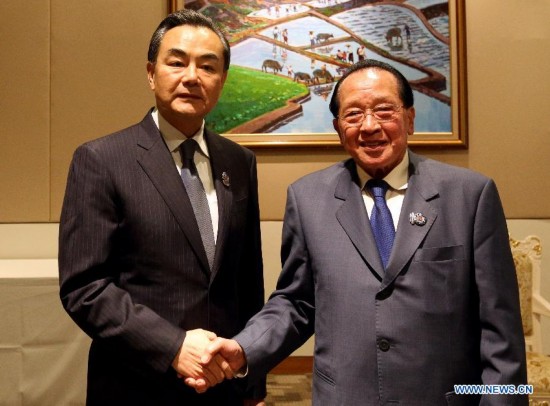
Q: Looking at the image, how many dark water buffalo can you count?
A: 5